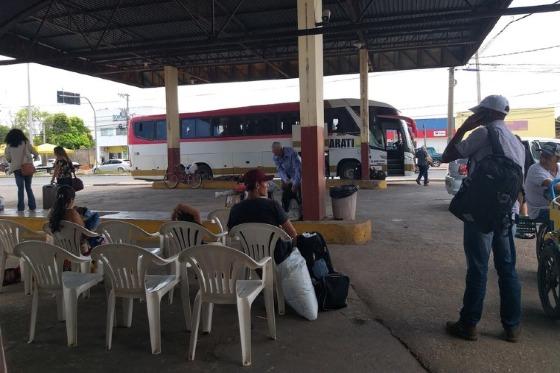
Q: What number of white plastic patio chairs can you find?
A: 9